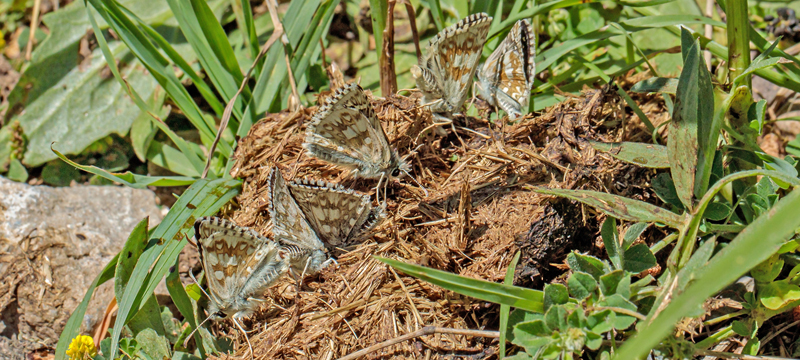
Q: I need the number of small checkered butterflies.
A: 6